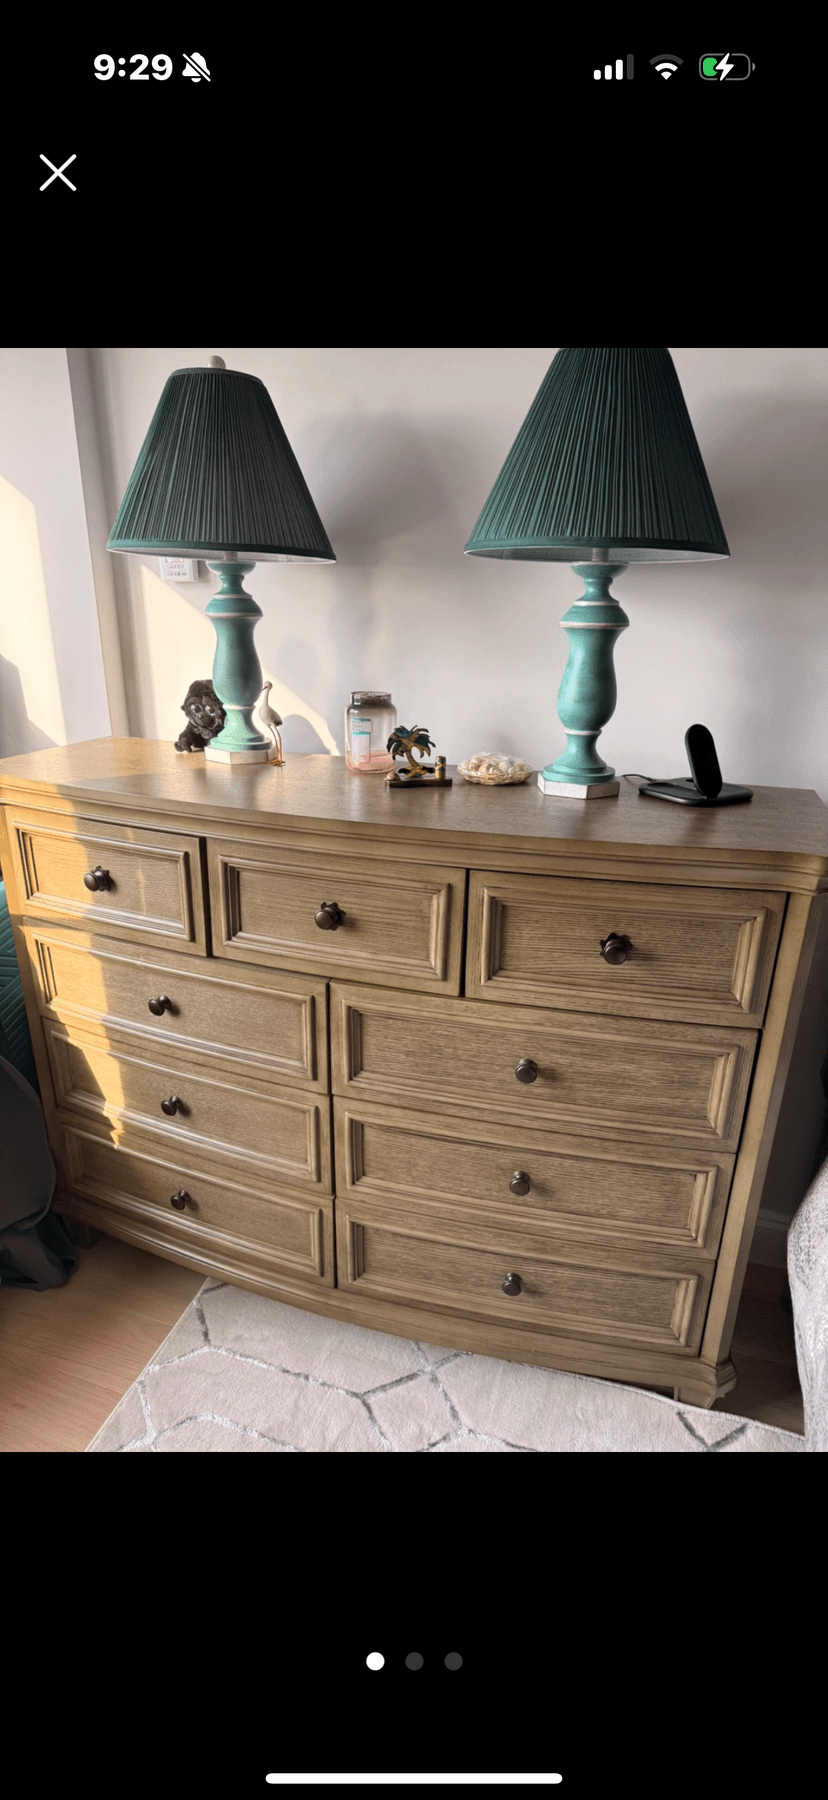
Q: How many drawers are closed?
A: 9